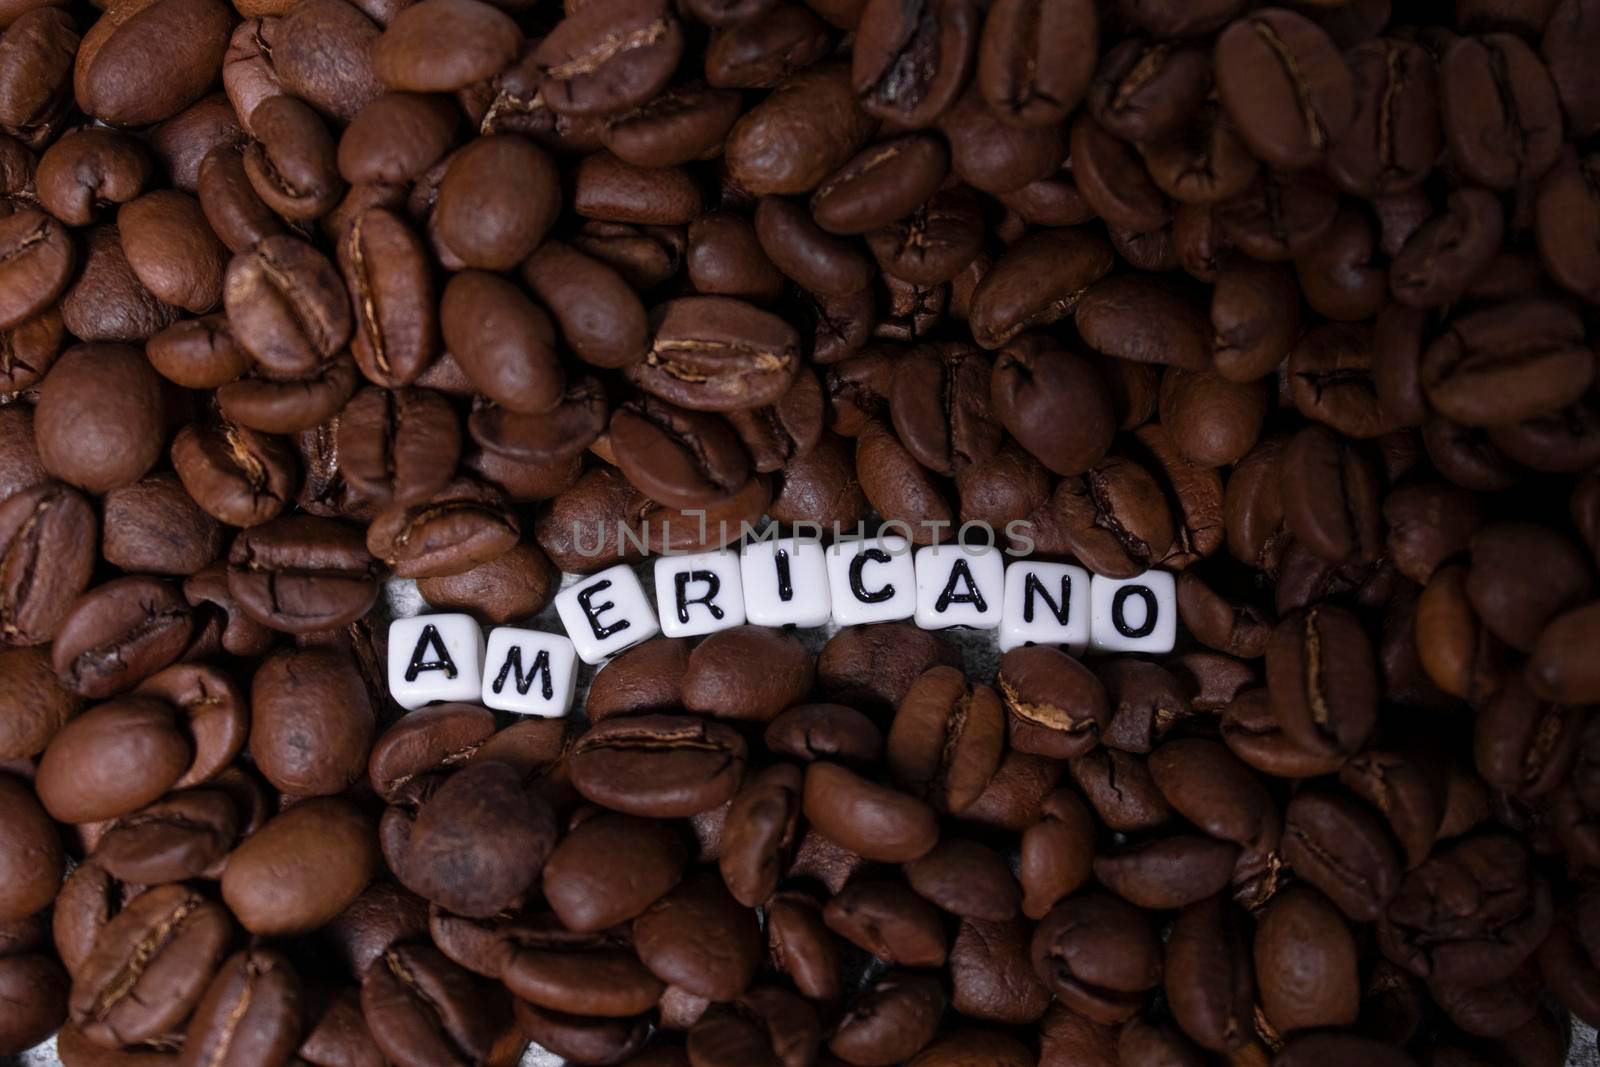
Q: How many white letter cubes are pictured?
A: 9